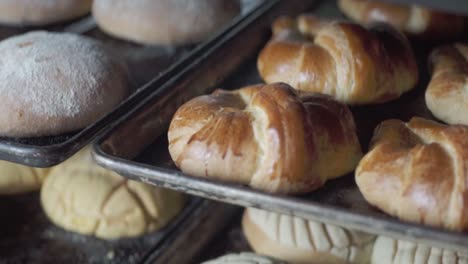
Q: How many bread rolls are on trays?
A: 13